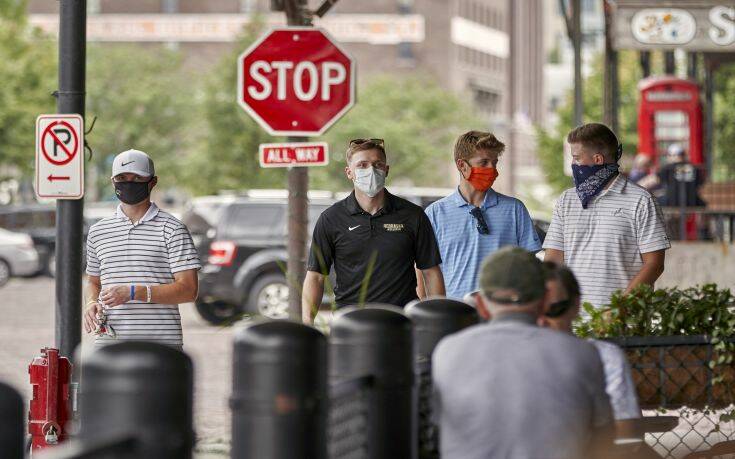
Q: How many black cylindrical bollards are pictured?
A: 5